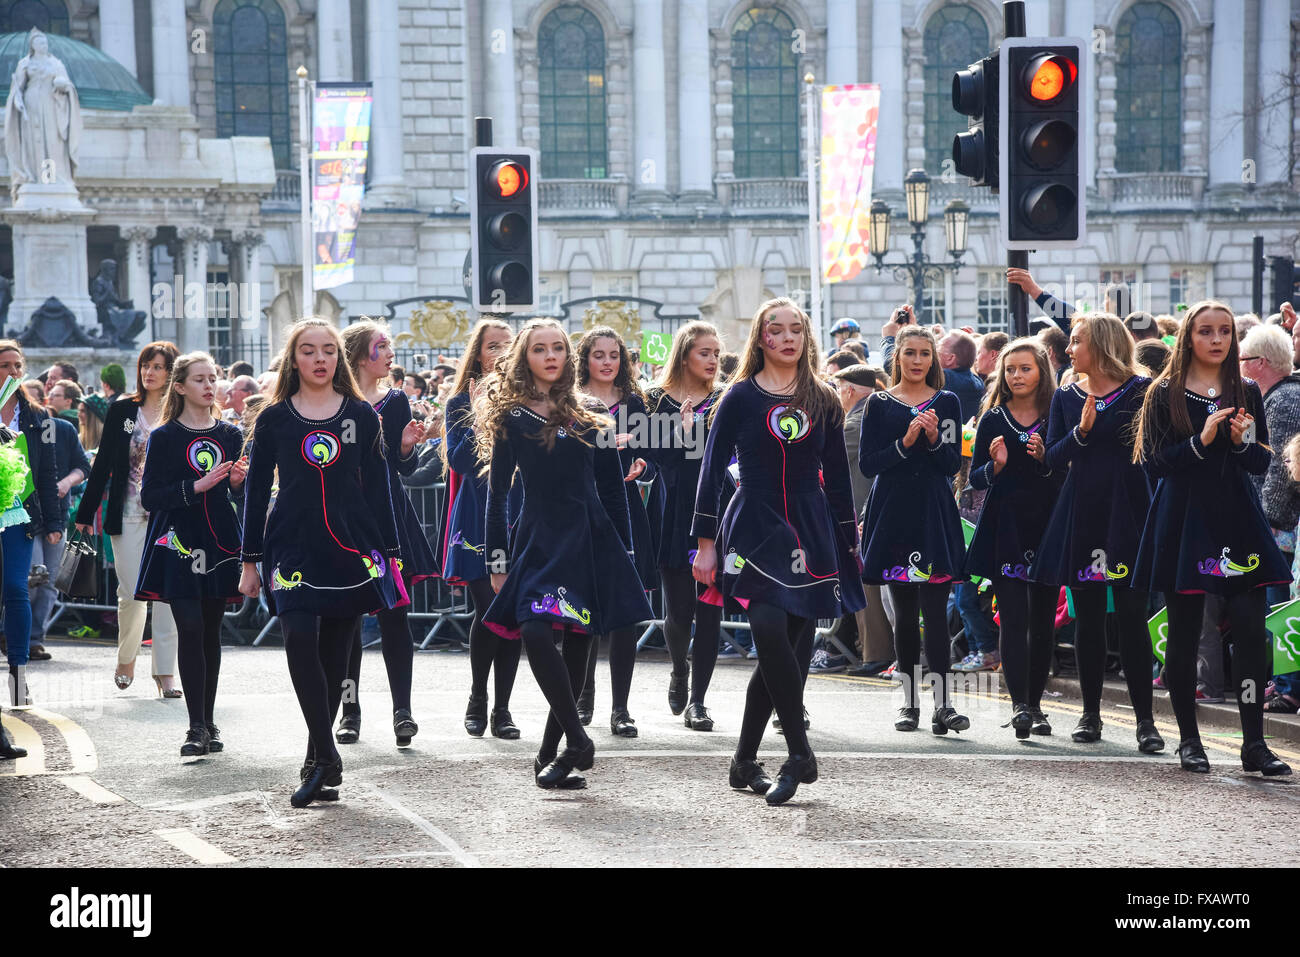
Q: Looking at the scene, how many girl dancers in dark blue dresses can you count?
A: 12